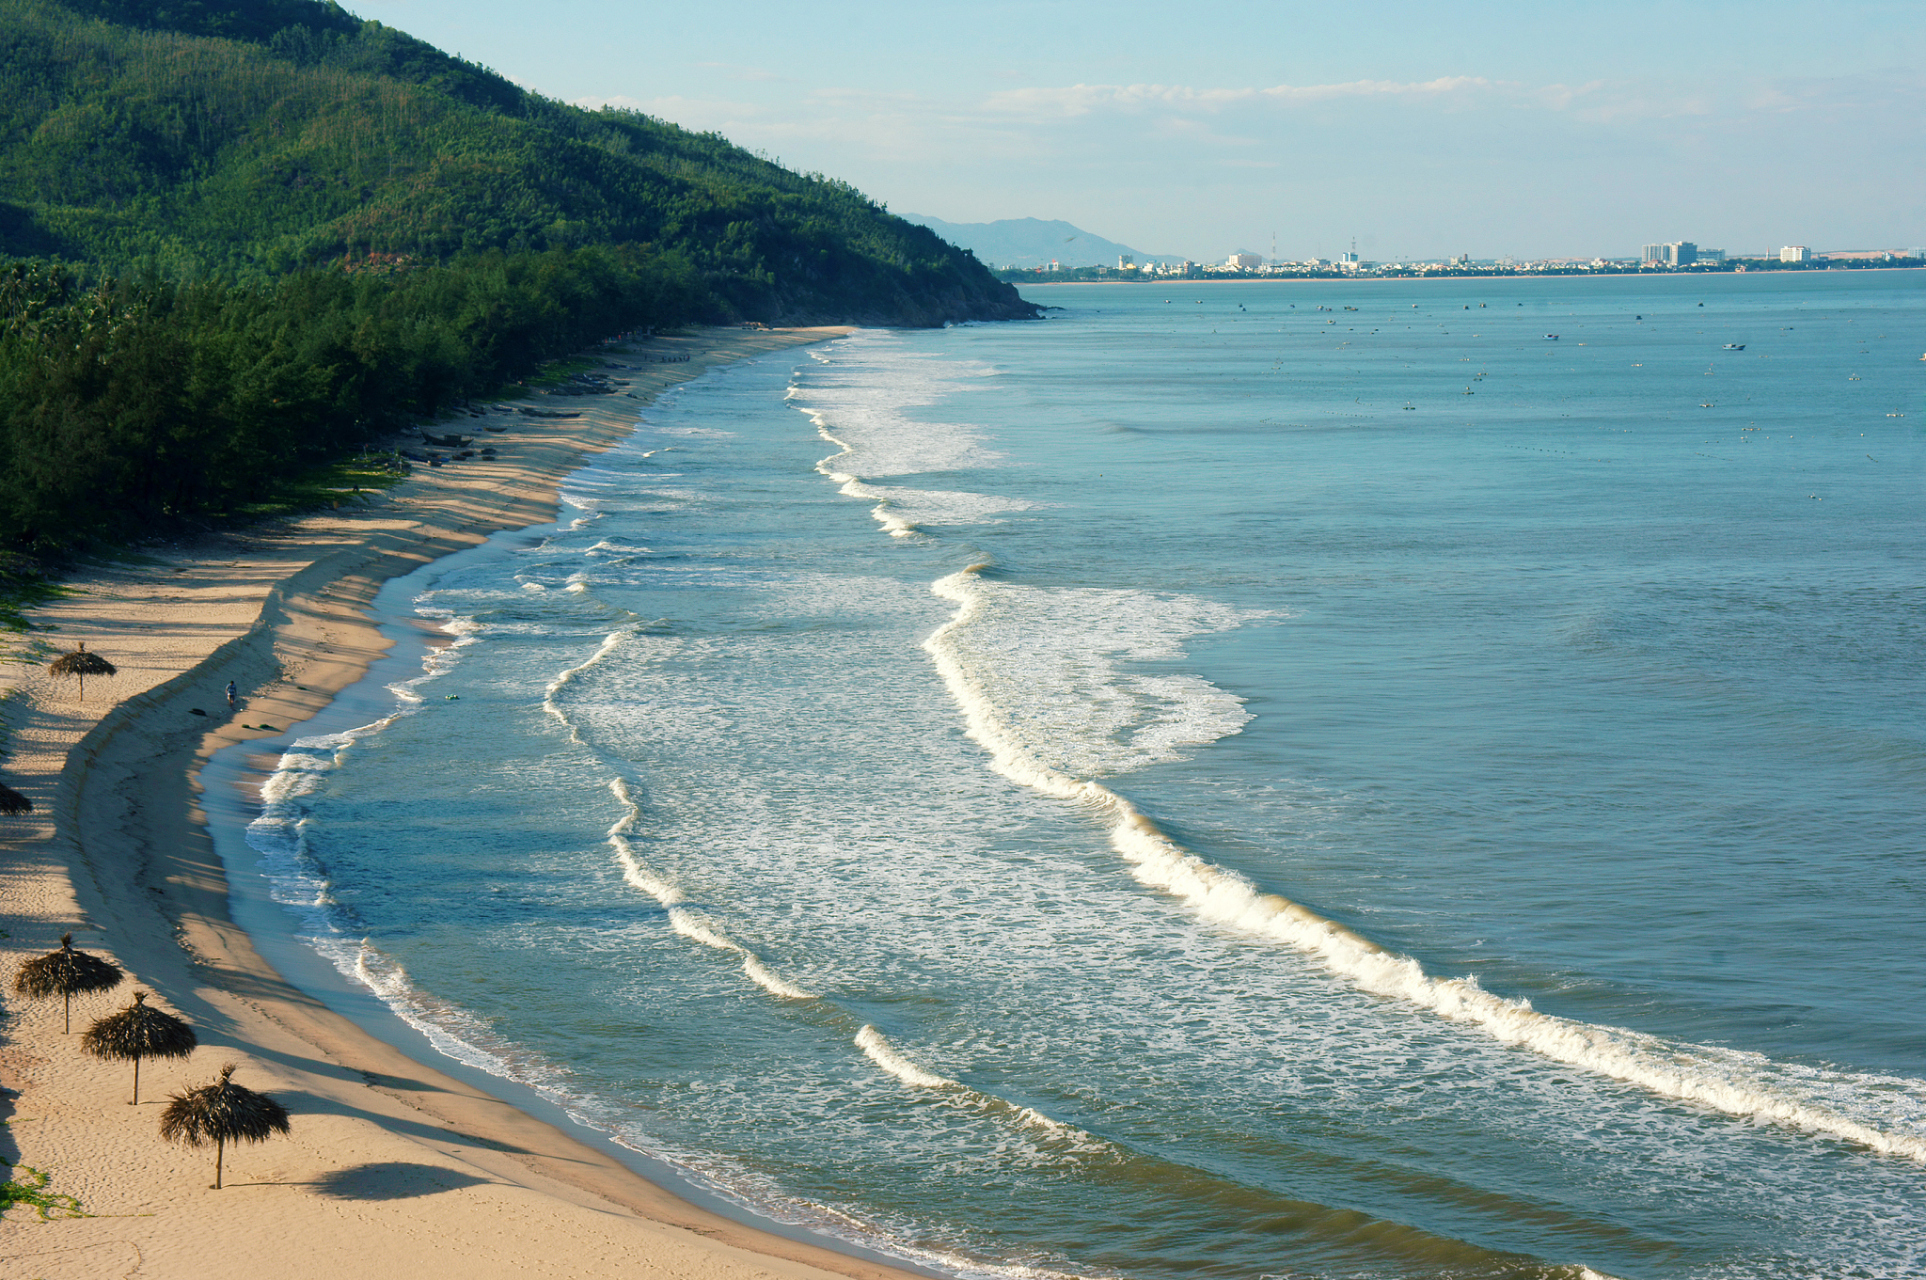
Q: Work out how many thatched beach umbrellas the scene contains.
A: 5